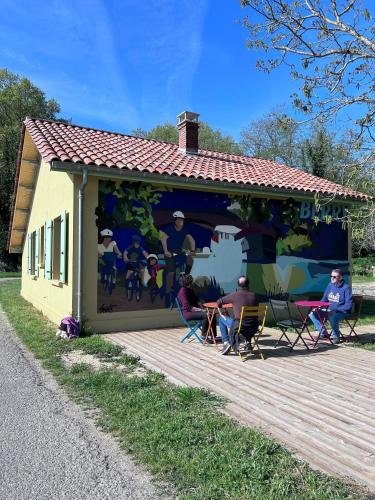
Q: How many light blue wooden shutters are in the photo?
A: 4